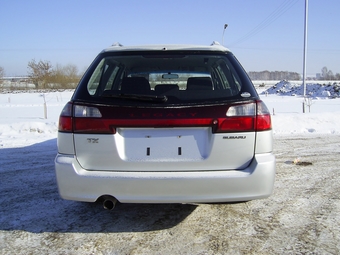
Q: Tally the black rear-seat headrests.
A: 3